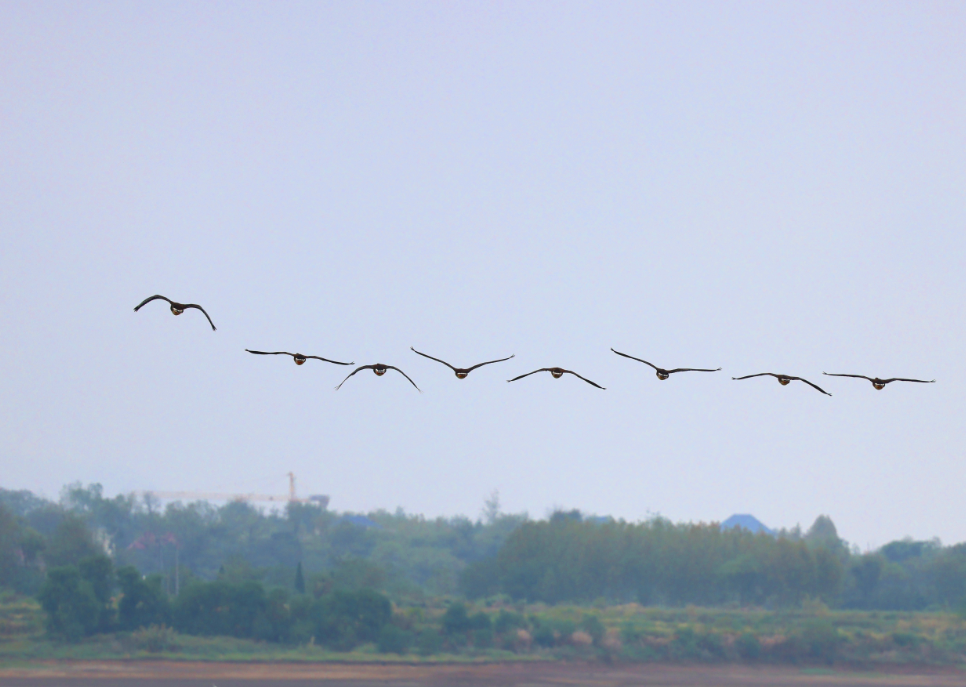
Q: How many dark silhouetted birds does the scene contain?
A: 8